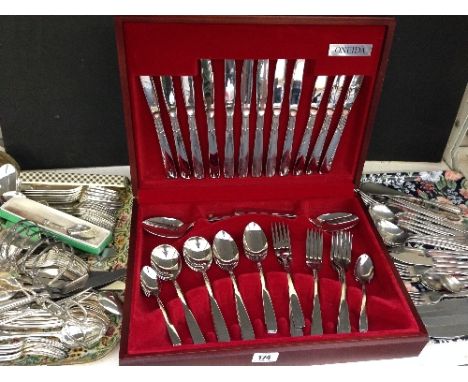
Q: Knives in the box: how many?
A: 12